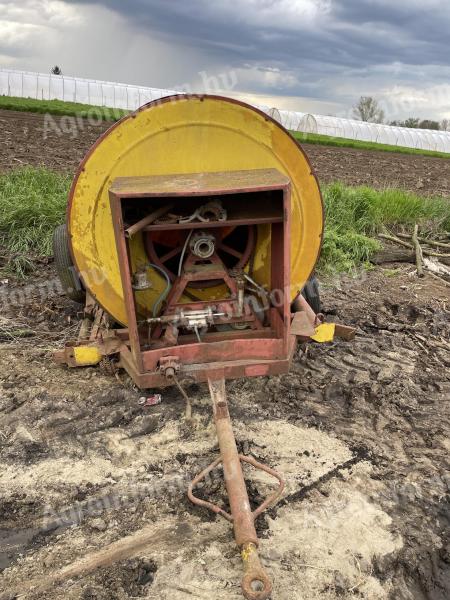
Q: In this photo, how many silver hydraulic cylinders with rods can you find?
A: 1